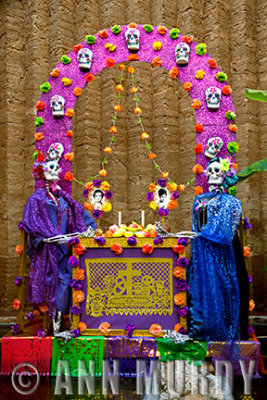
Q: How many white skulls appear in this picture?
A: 9